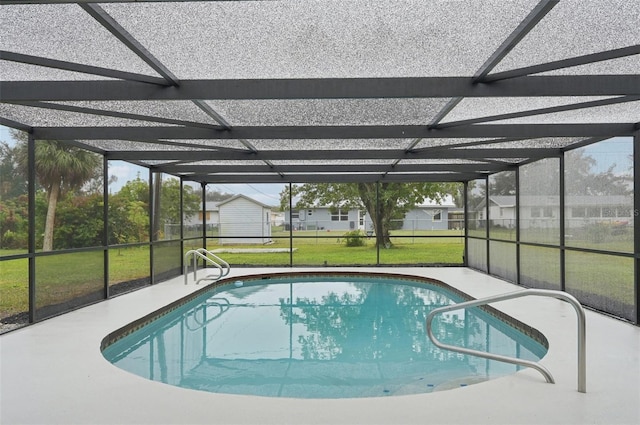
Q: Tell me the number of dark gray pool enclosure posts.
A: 12